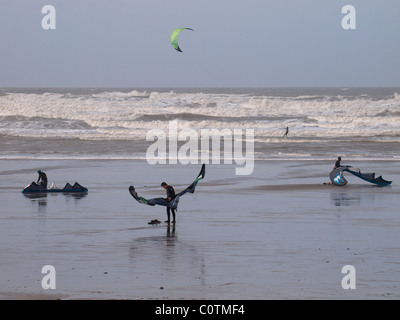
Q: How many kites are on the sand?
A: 3